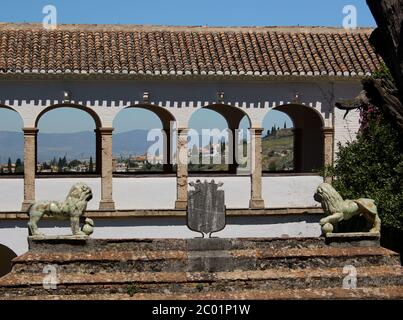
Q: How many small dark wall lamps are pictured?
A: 4